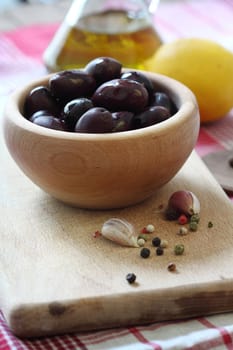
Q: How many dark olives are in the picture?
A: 12